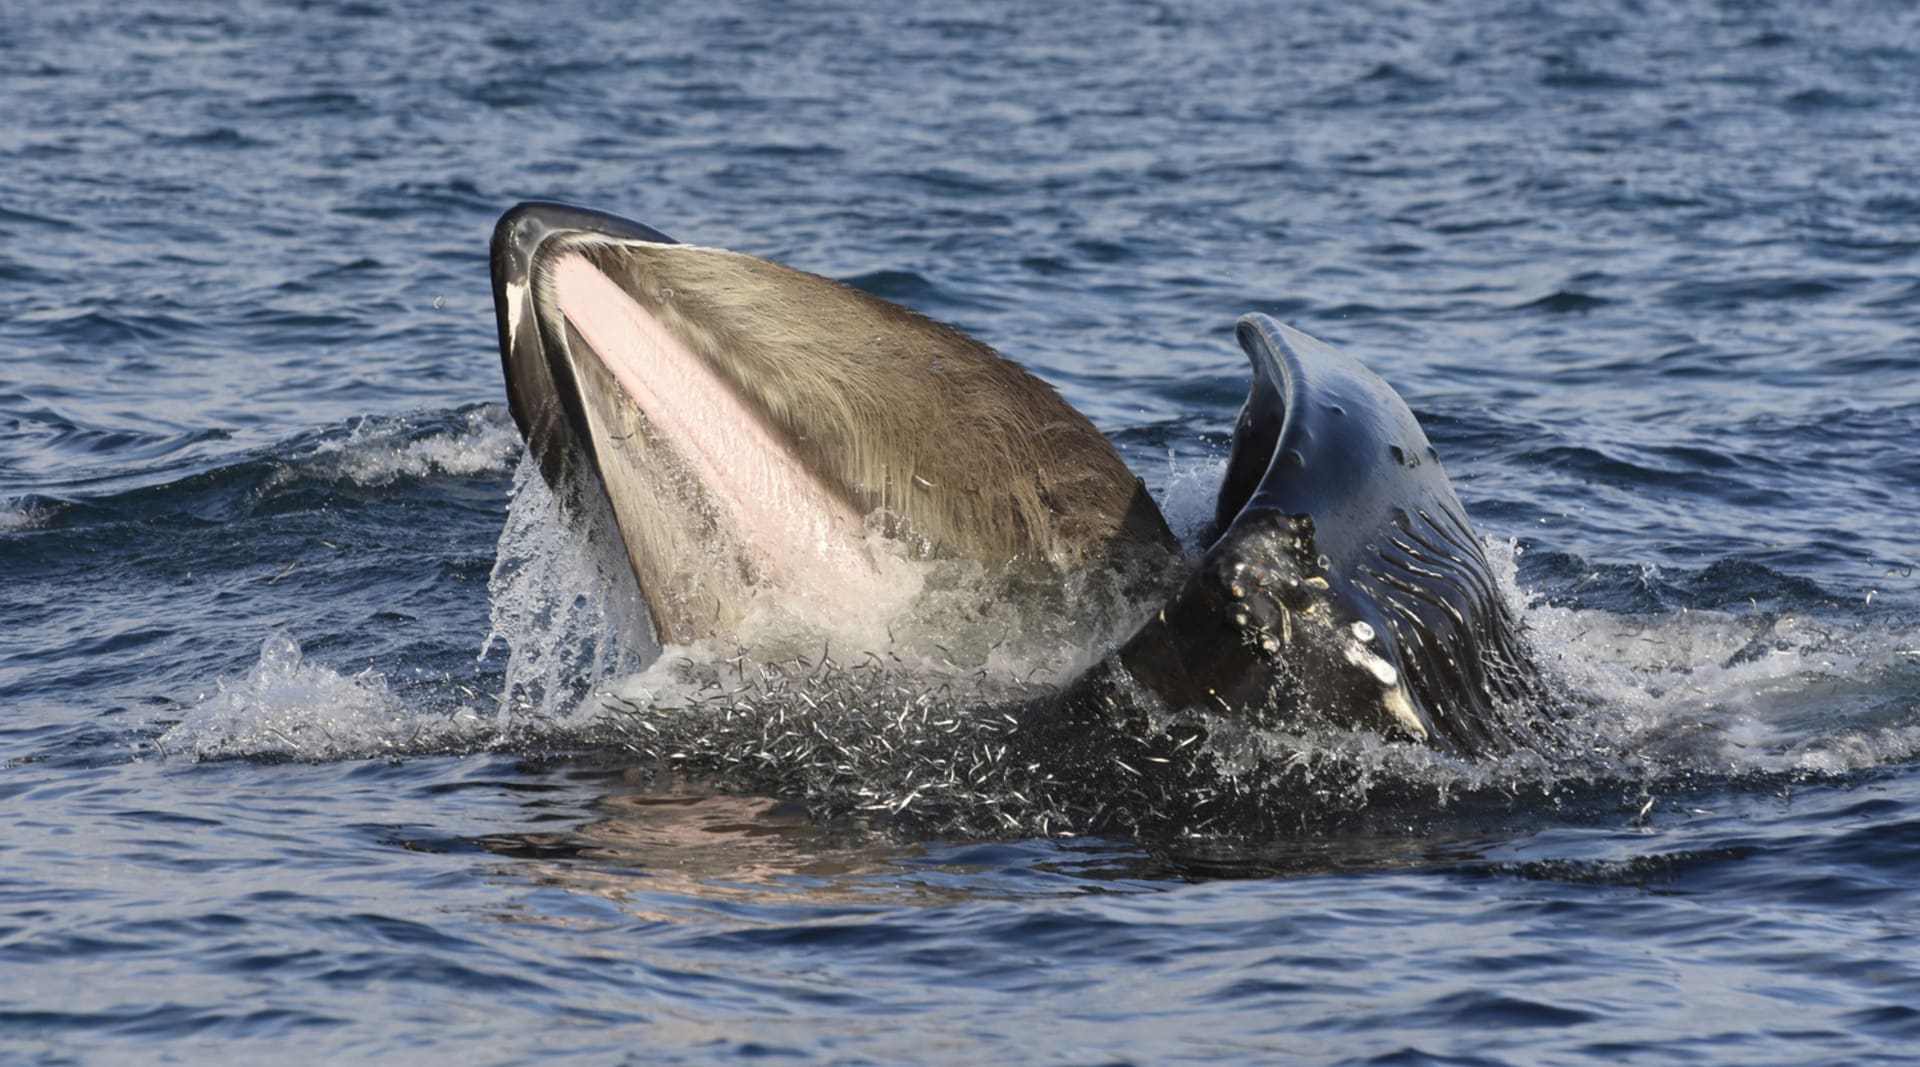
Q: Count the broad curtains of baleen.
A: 2